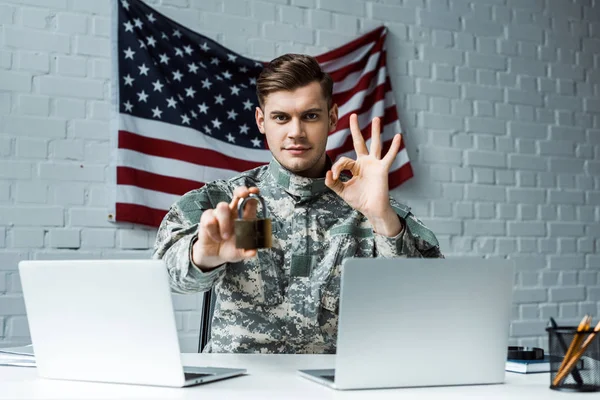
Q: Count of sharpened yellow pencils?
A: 3